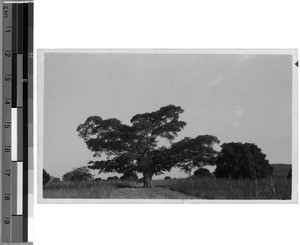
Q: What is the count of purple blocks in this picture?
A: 0